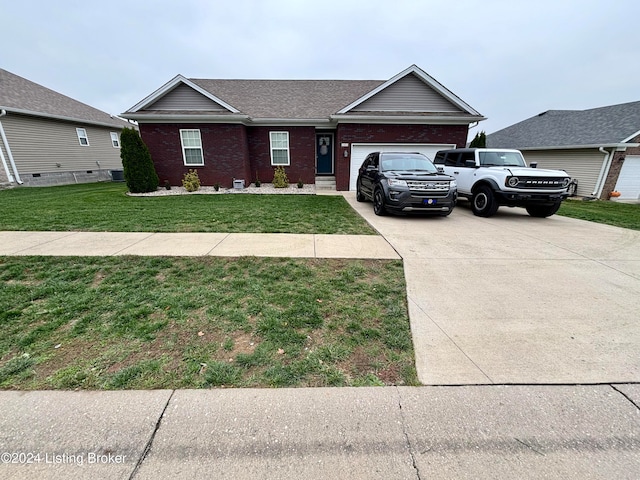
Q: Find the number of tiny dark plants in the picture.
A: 4